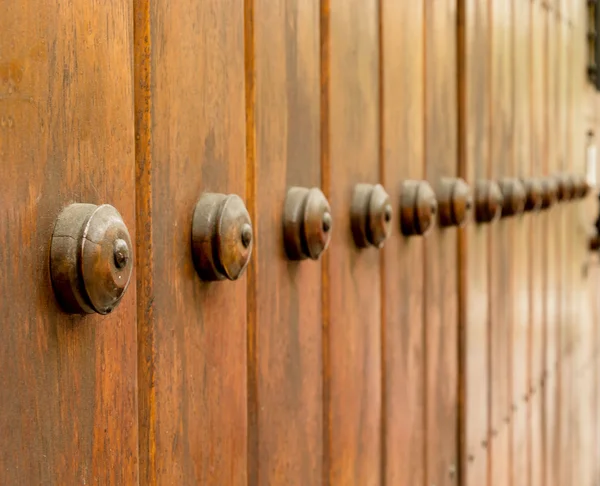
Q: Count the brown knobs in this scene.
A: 13